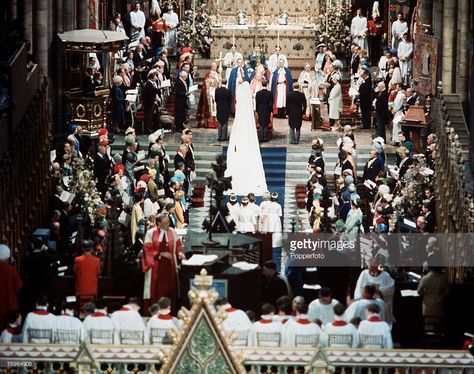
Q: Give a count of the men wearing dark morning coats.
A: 3